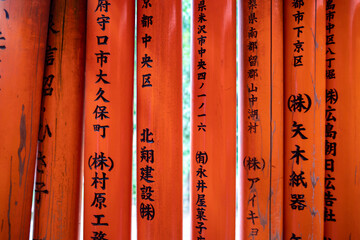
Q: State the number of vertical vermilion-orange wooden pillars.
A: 8